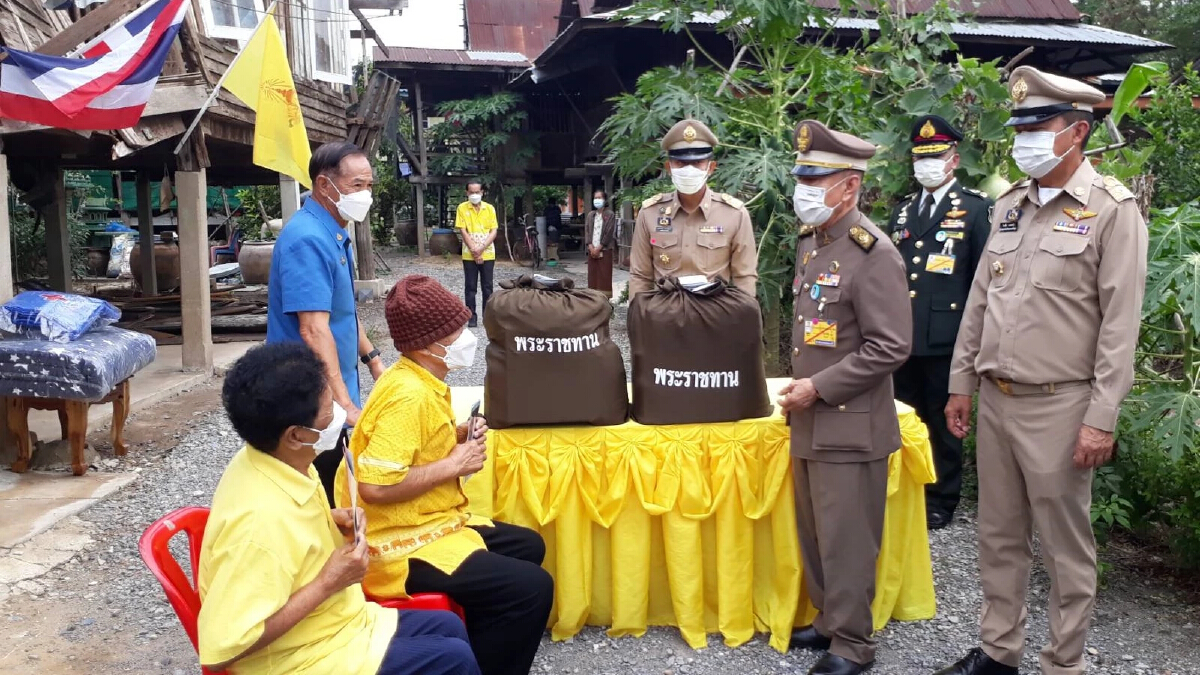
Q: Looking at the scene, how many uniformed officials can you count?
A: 4